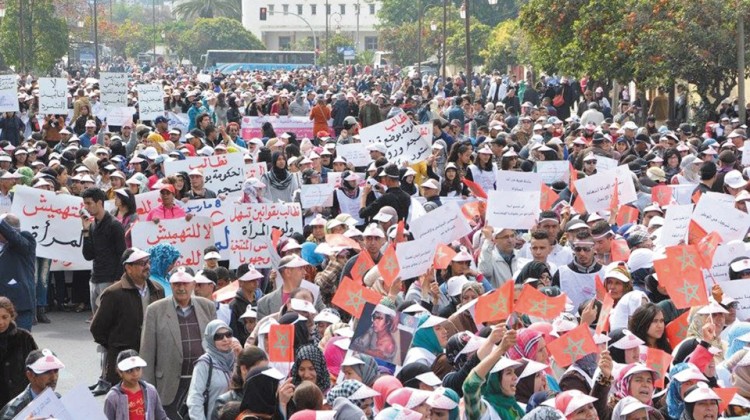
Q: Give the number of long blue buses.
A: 1